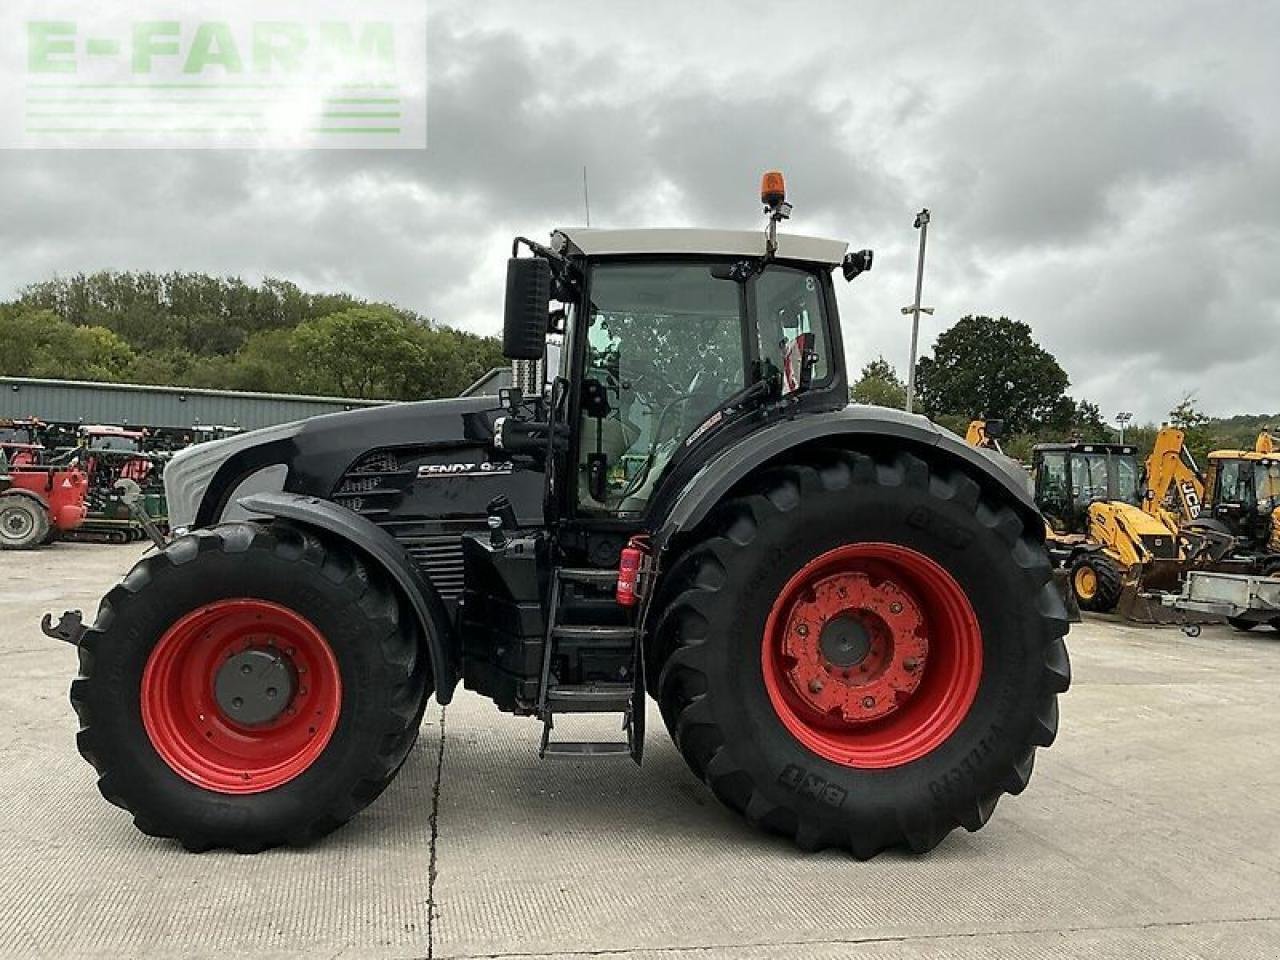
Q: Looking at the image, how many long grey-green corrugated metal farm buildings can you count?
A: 1